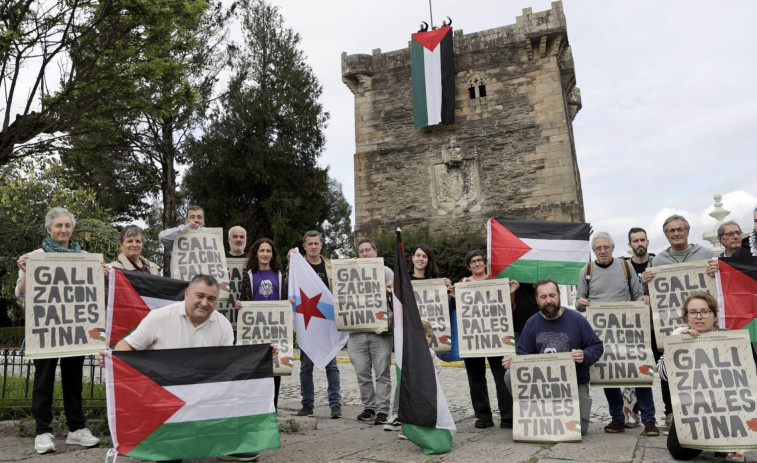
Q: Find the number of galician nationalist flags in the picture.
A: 1